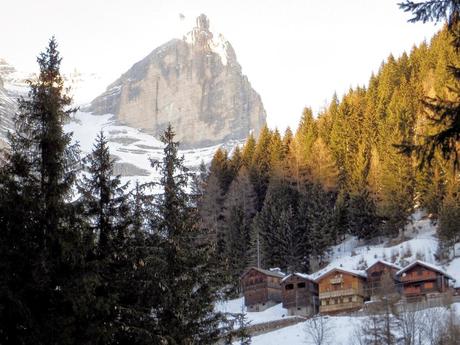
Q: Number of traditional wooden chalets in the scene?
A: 5